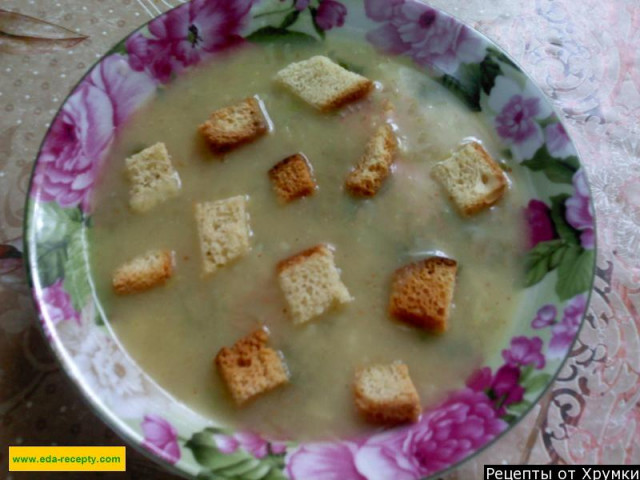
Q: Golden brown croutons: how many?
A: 12